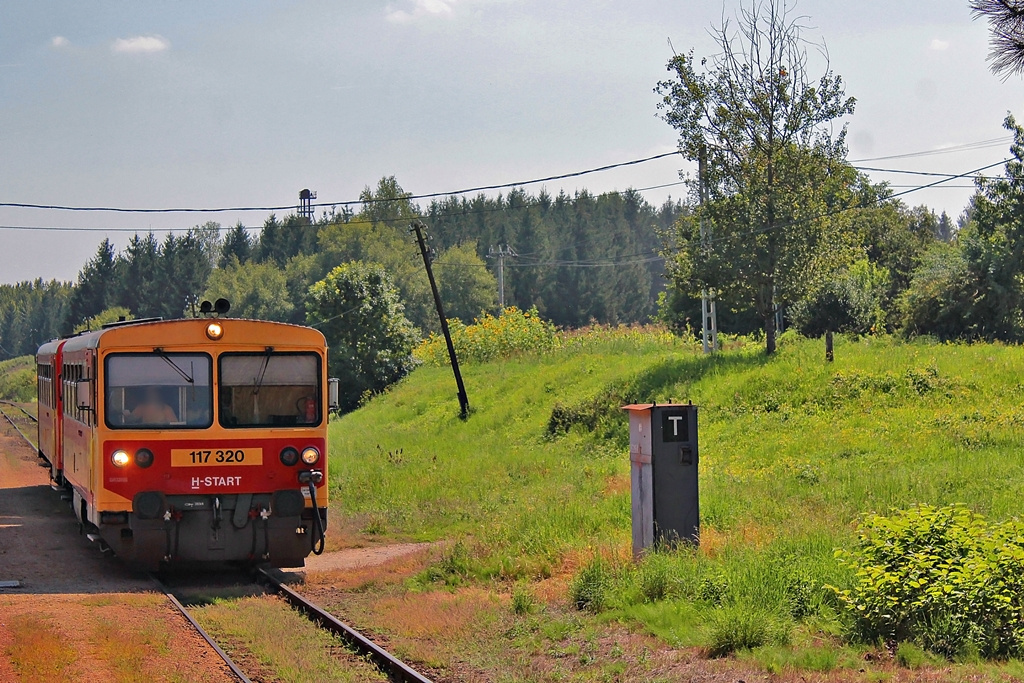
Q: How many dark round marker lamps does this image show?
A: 2